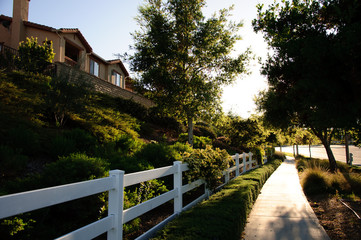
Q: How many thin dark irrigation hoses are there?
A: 1